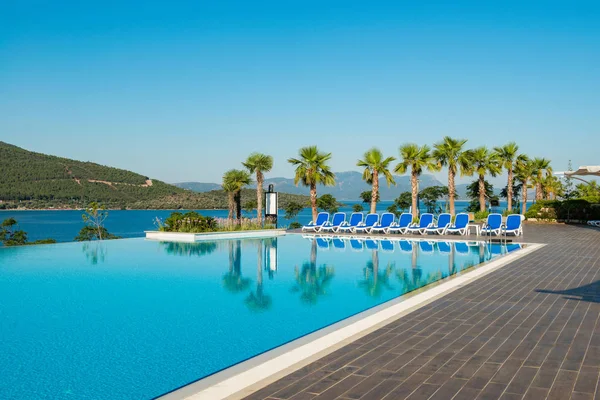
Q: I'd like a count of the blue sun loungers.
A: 11